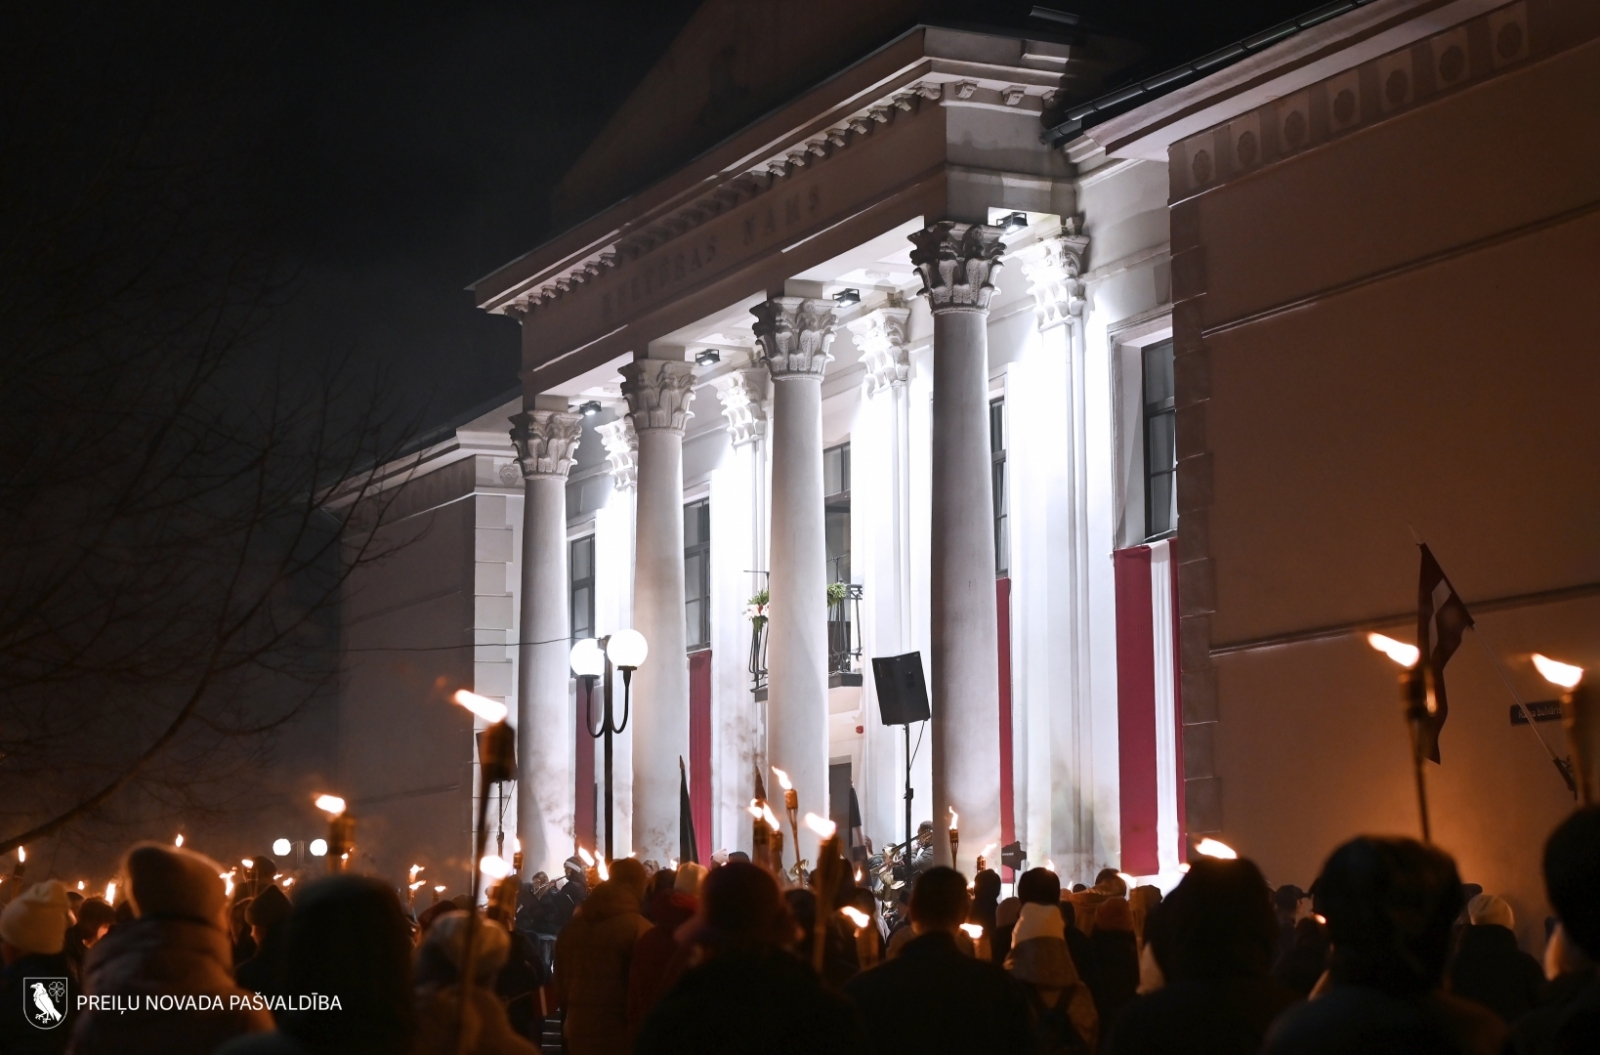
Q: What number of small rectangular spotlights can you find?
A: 4